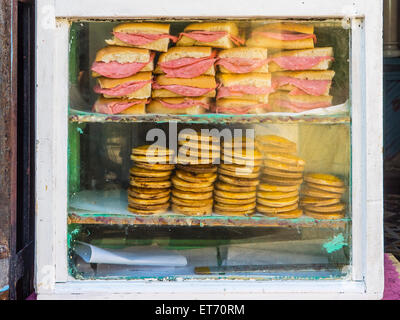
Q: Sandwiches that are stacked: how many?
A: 15